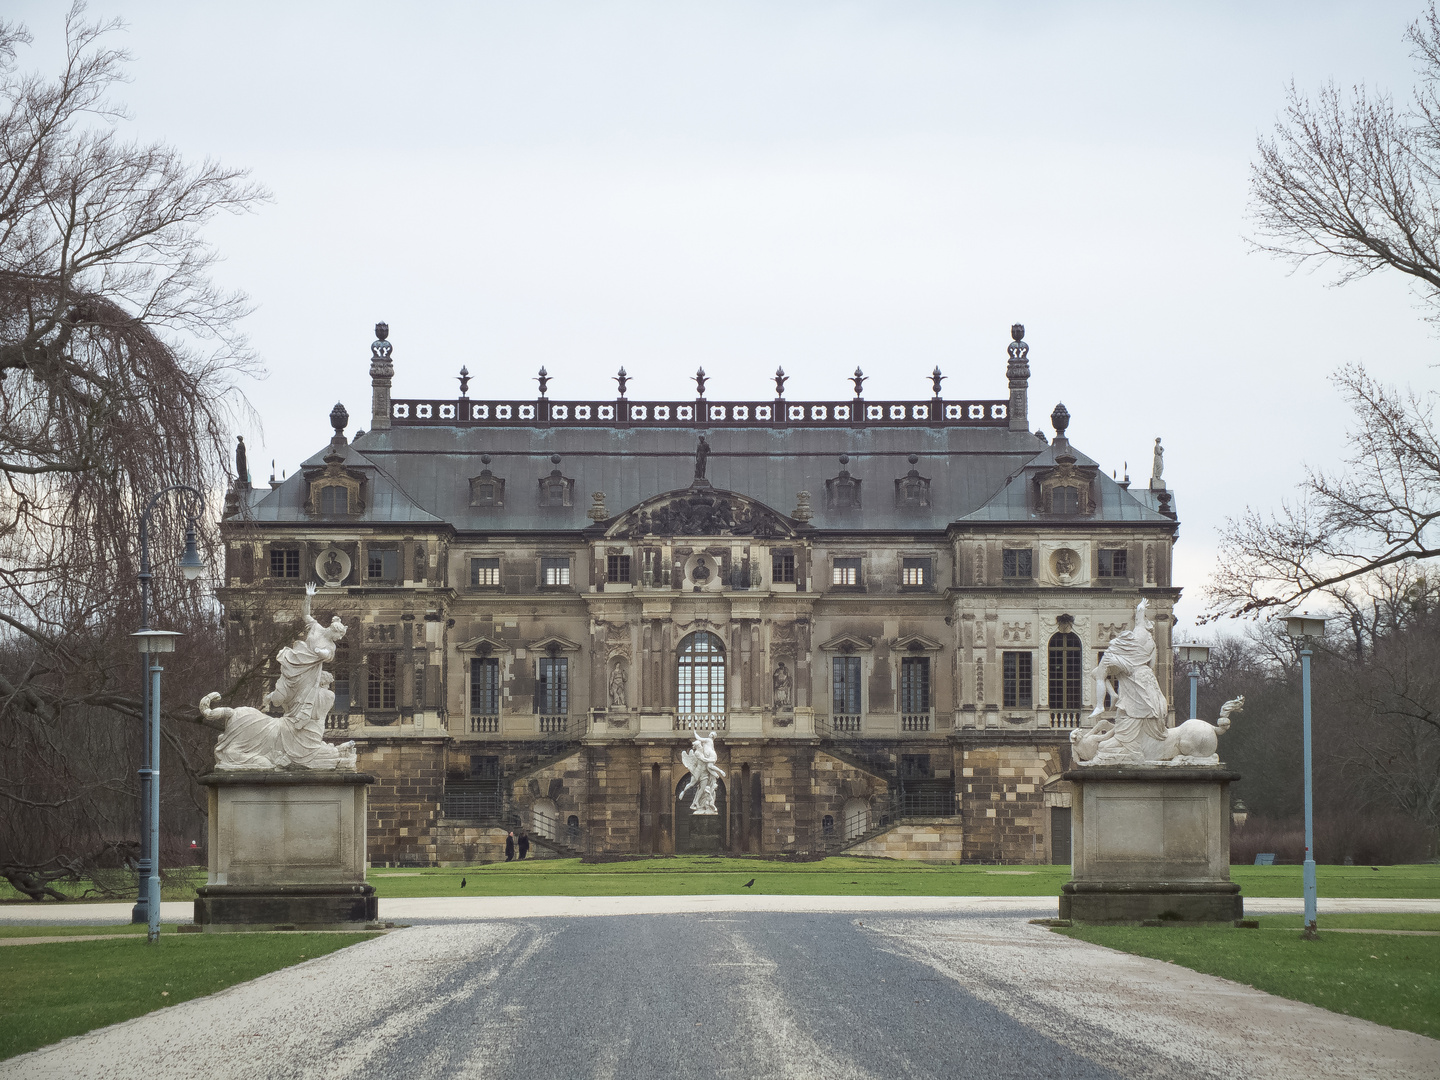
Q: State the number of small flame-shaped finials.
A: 7